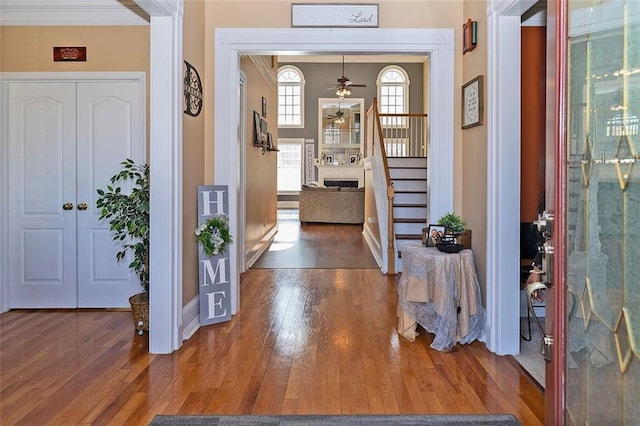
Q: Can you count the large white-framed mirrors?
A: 1